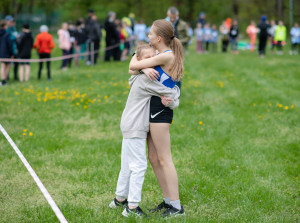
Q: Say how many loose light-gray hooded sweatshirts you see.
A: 1